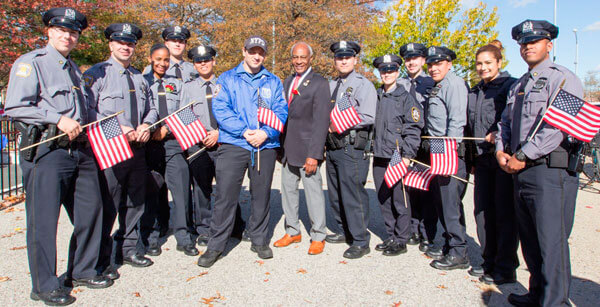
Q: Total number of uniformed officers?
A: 12